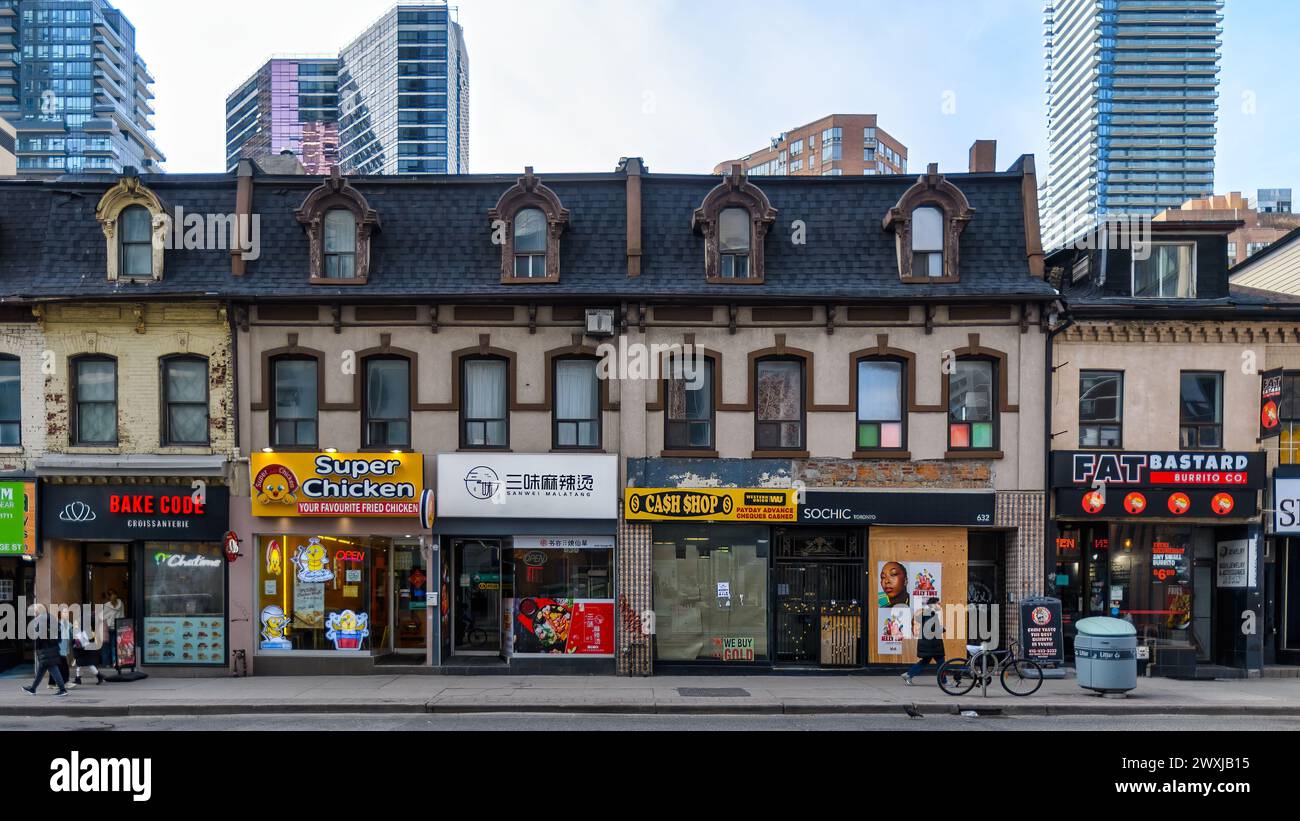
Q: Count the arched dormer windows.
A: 5